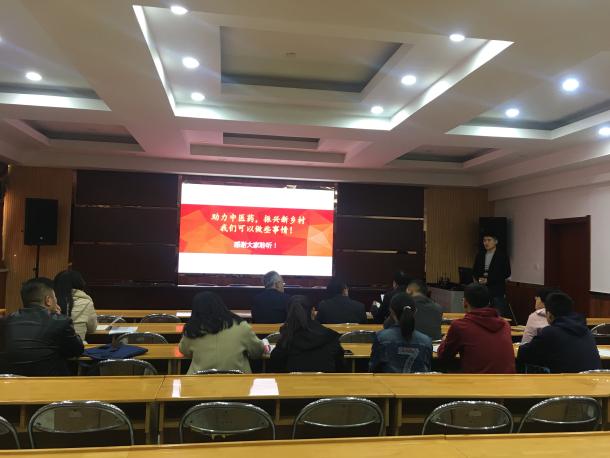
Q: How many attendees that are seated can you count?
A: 12